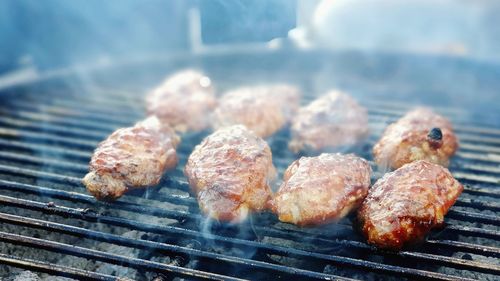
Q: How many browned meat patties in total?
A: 8